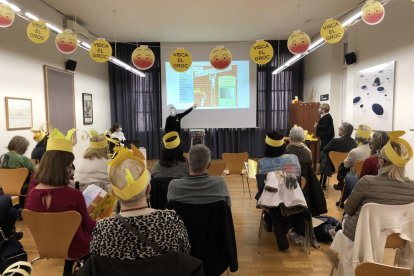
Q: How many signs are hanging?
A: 11